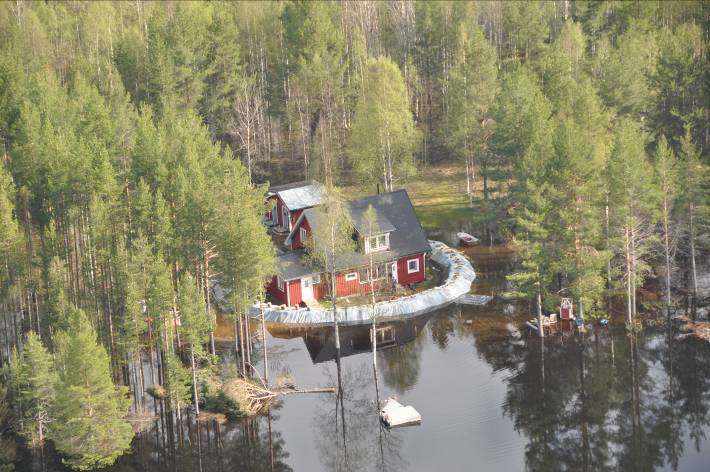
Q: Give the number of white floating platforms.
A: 1